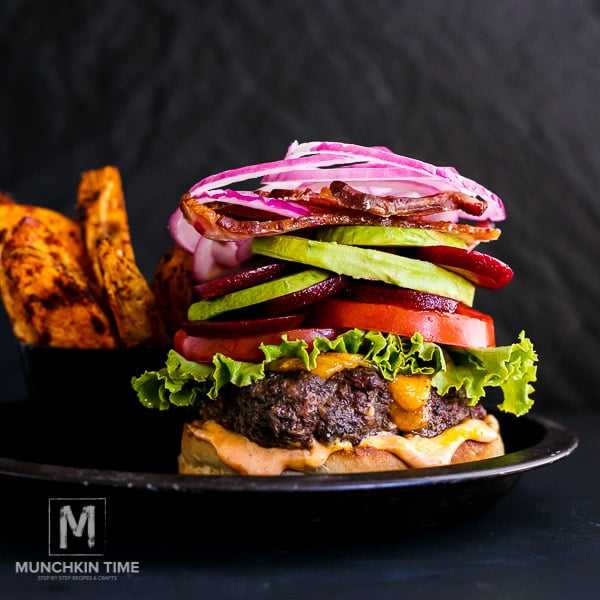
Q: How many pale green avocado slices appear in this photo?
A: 3